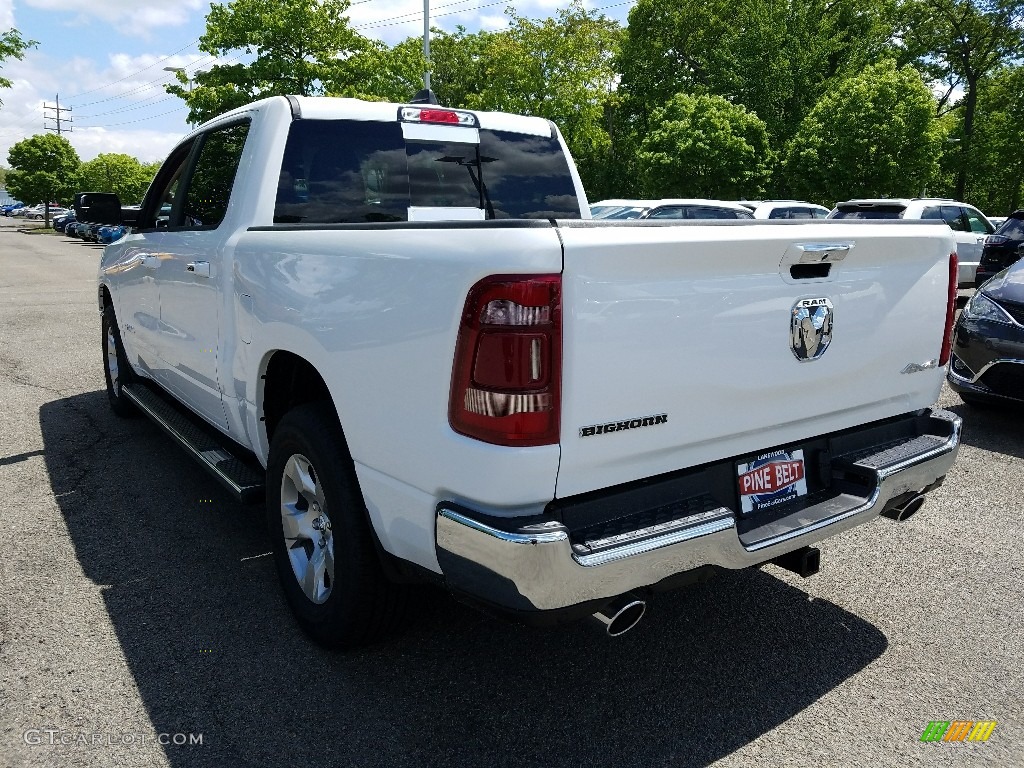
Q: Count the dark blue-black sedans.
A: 1